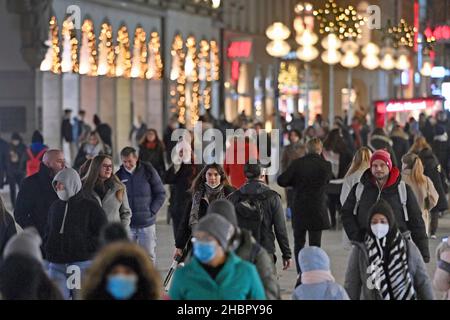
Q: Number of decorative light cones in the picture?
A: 11